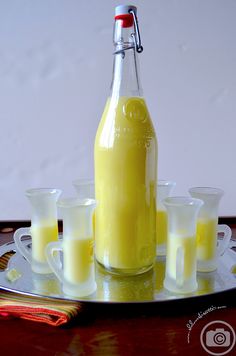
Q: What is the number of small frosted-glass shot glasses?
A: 6